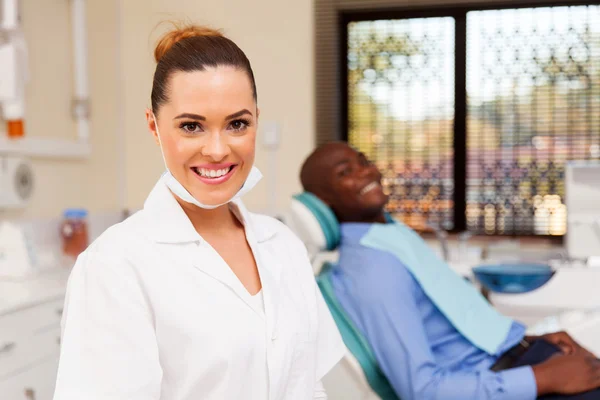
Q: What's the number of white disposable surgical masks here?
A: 1